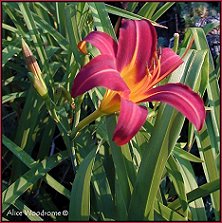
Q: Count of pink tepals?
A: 6